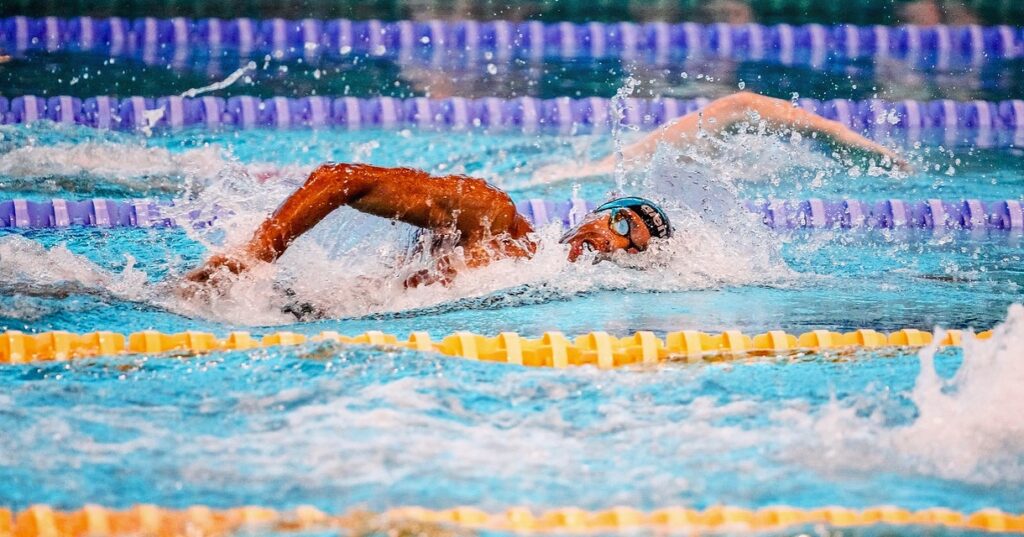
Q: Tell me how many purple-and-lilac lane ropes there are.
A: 3